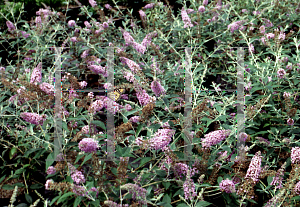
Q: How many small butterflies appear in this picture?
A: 1